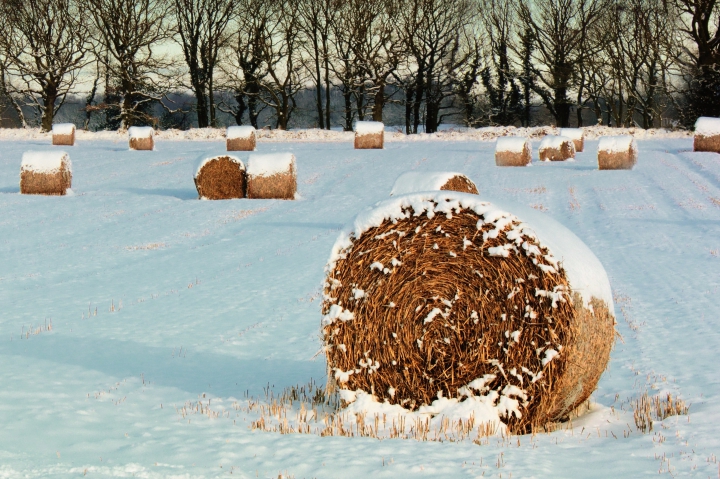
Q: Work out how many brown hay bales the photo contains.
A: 14